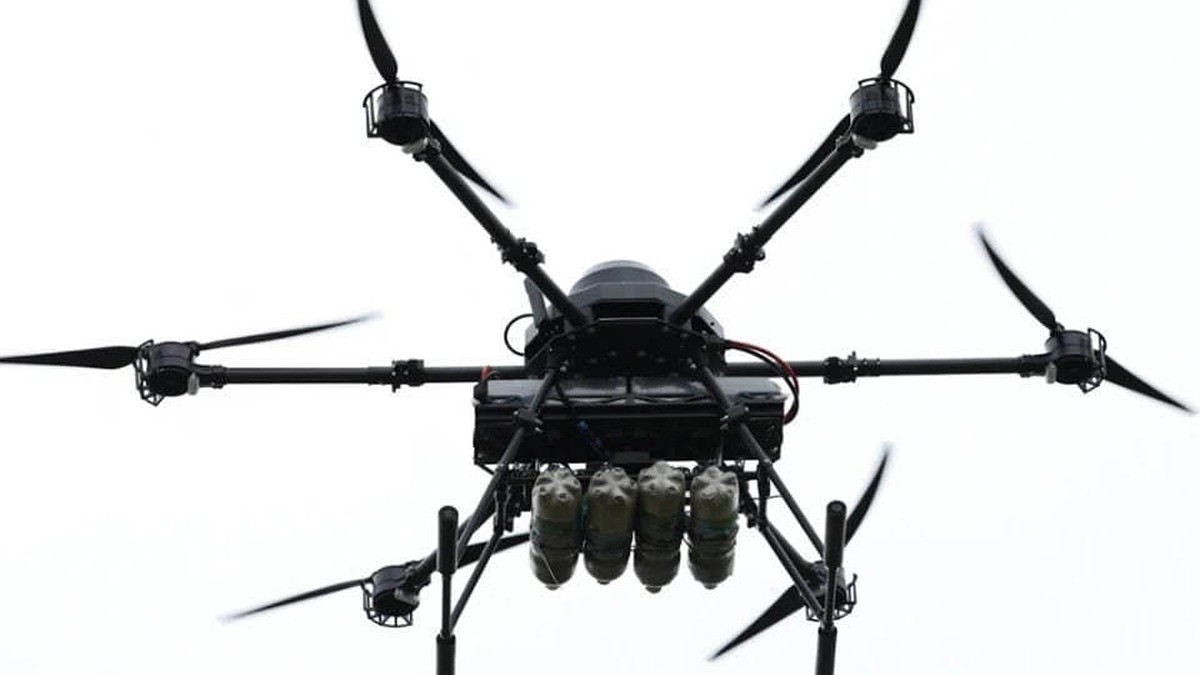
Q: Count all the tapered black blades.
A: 12